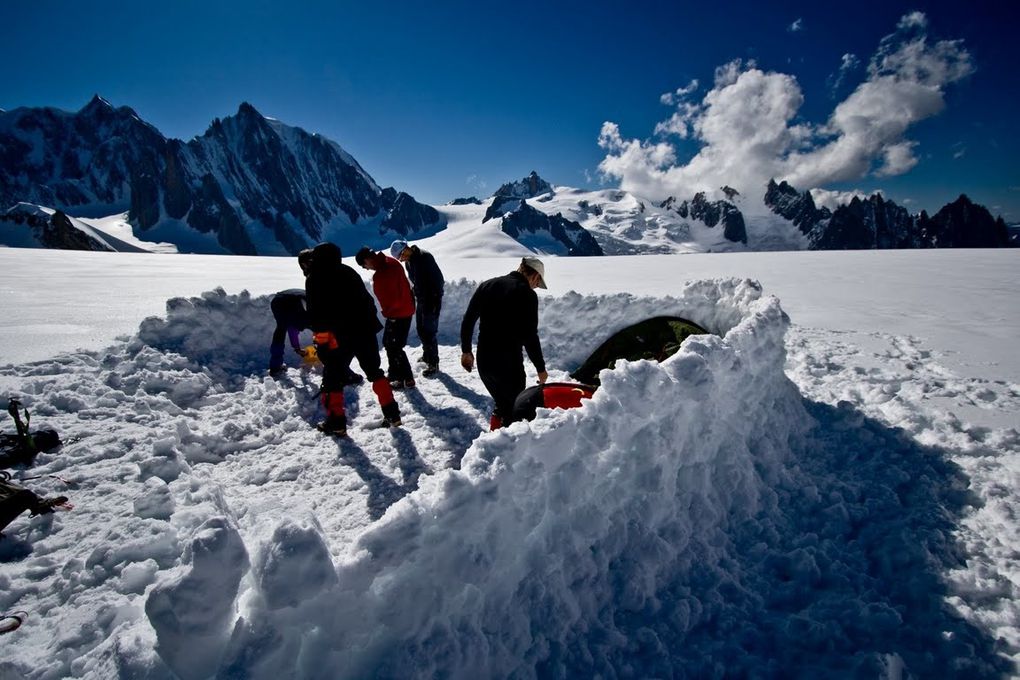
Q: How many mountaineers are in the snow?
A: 6